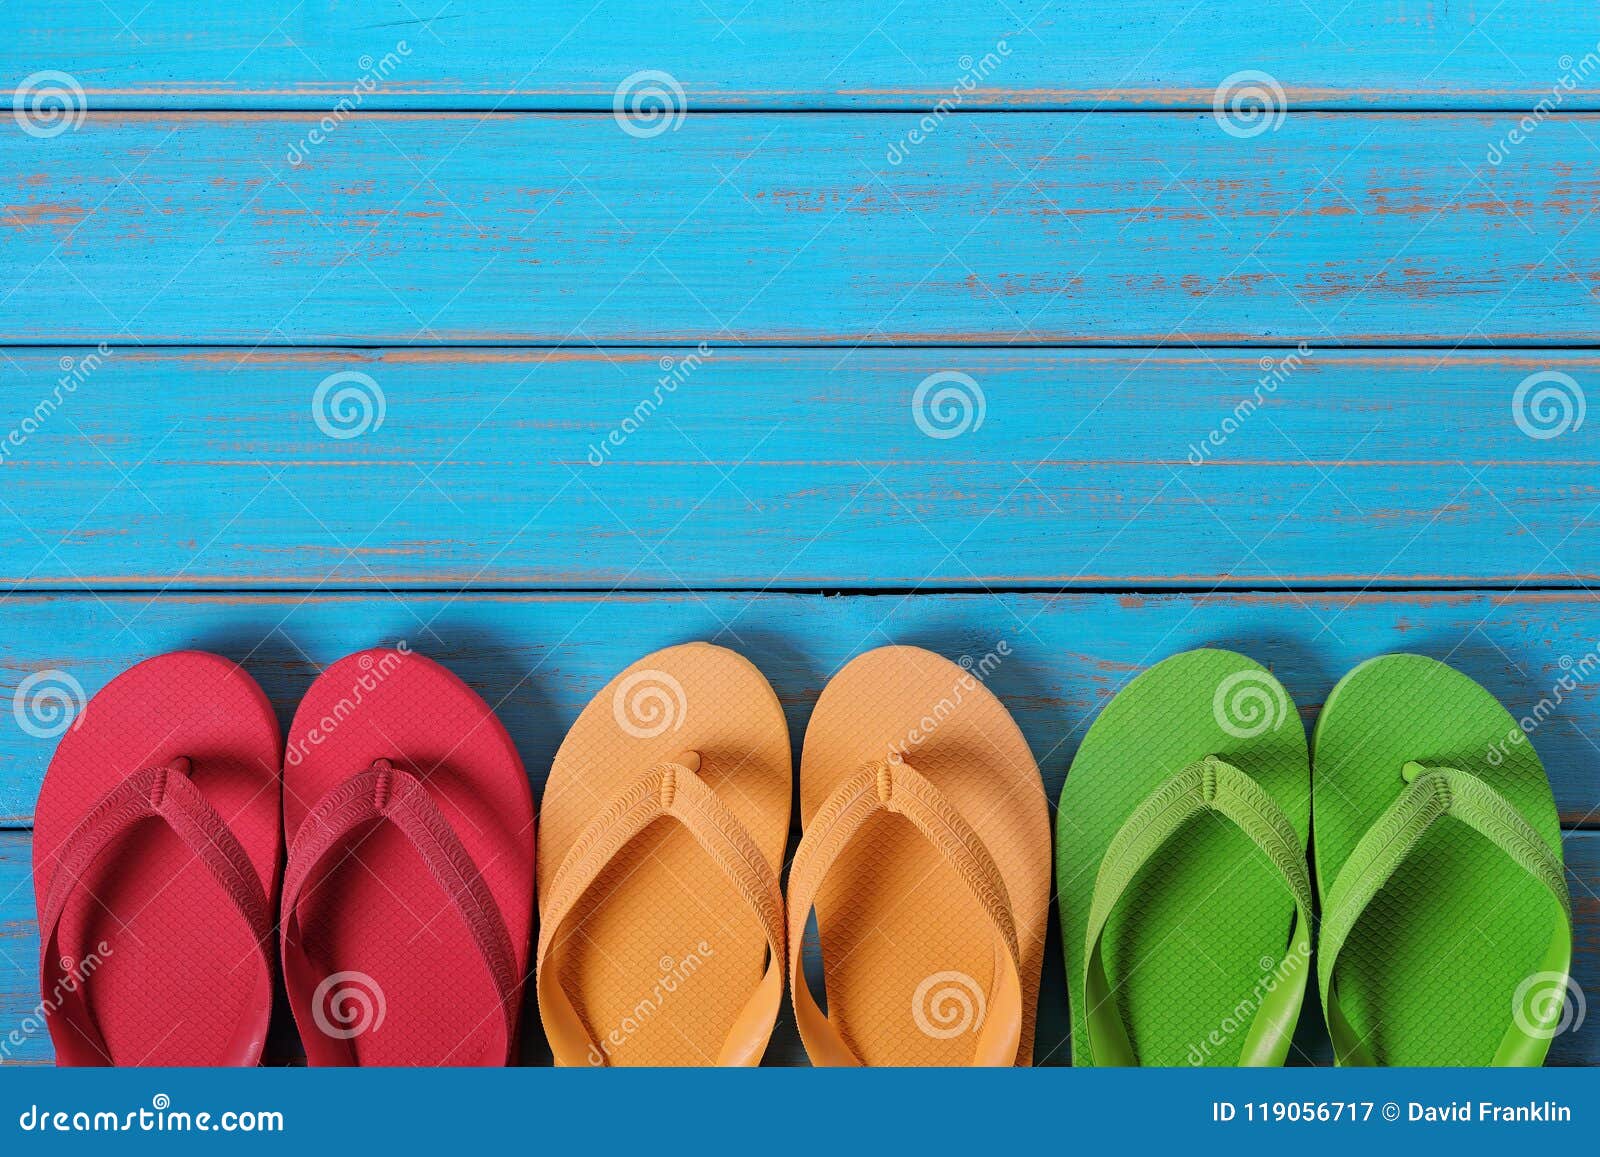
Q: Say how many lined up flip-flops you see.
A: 6